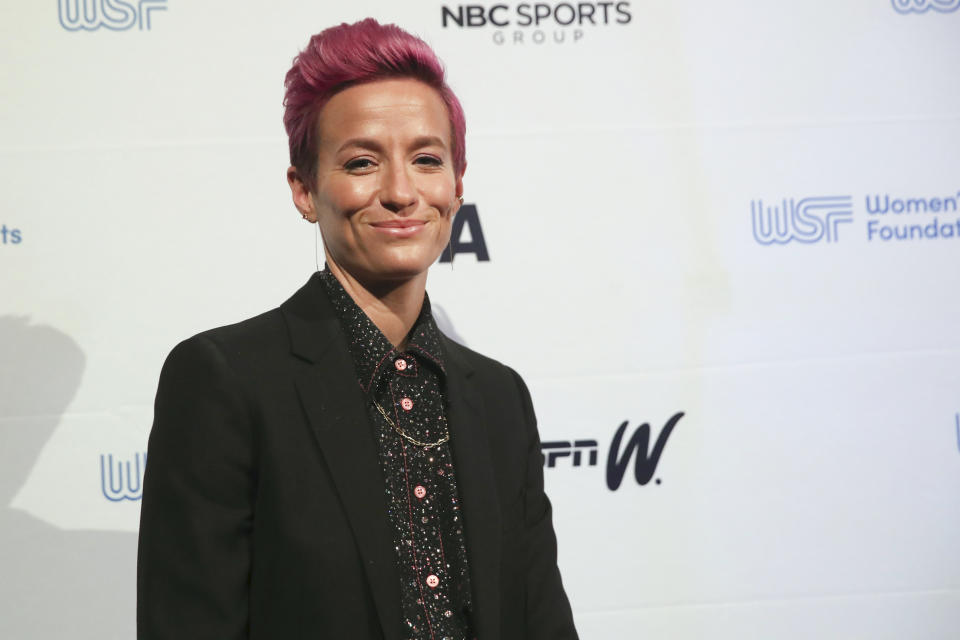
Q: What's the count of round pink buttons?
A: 4